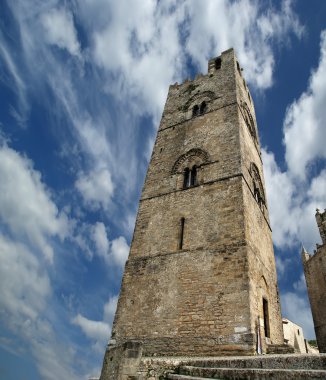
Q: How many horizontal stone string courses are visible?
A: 3